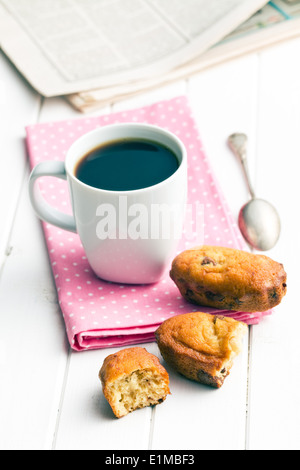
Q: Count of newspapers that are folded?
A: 2